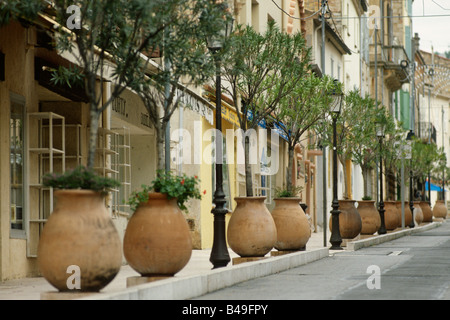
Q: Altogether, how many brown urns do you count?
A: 11